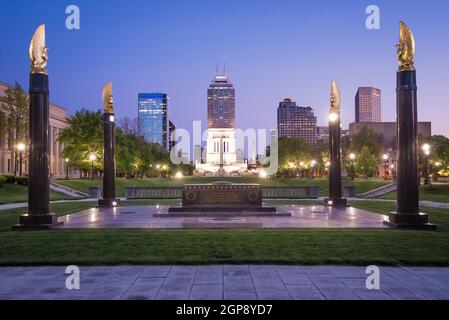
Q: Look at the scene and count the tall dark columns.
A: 4